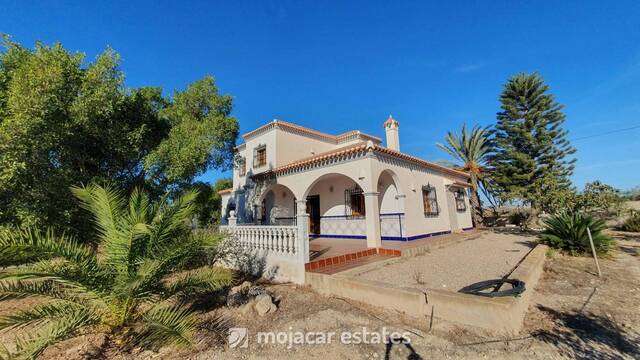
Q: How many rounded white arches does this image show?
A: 3